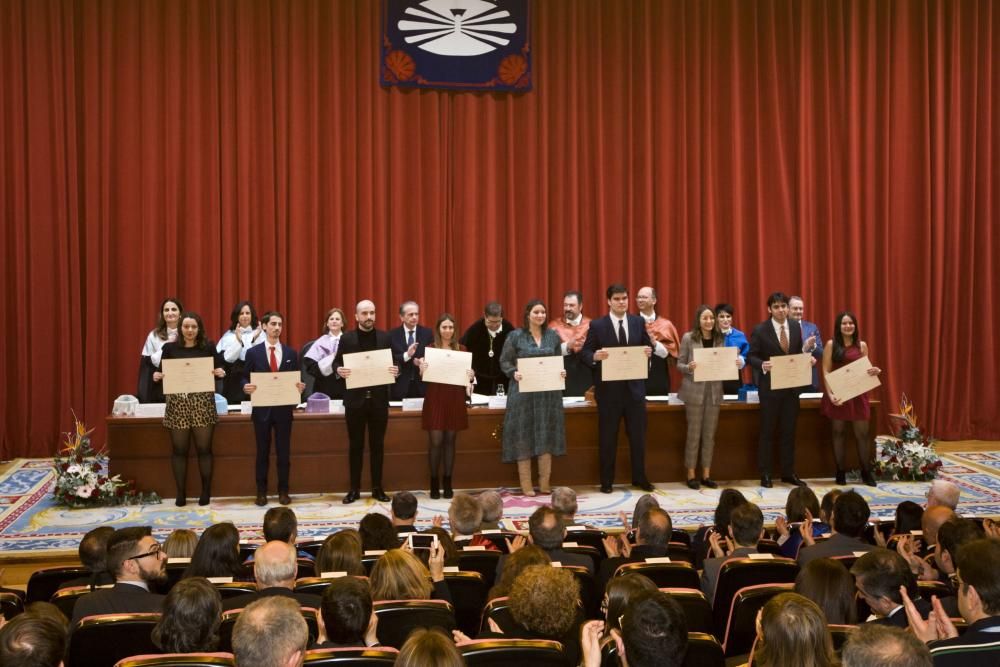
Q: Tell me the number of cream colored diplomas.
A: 9